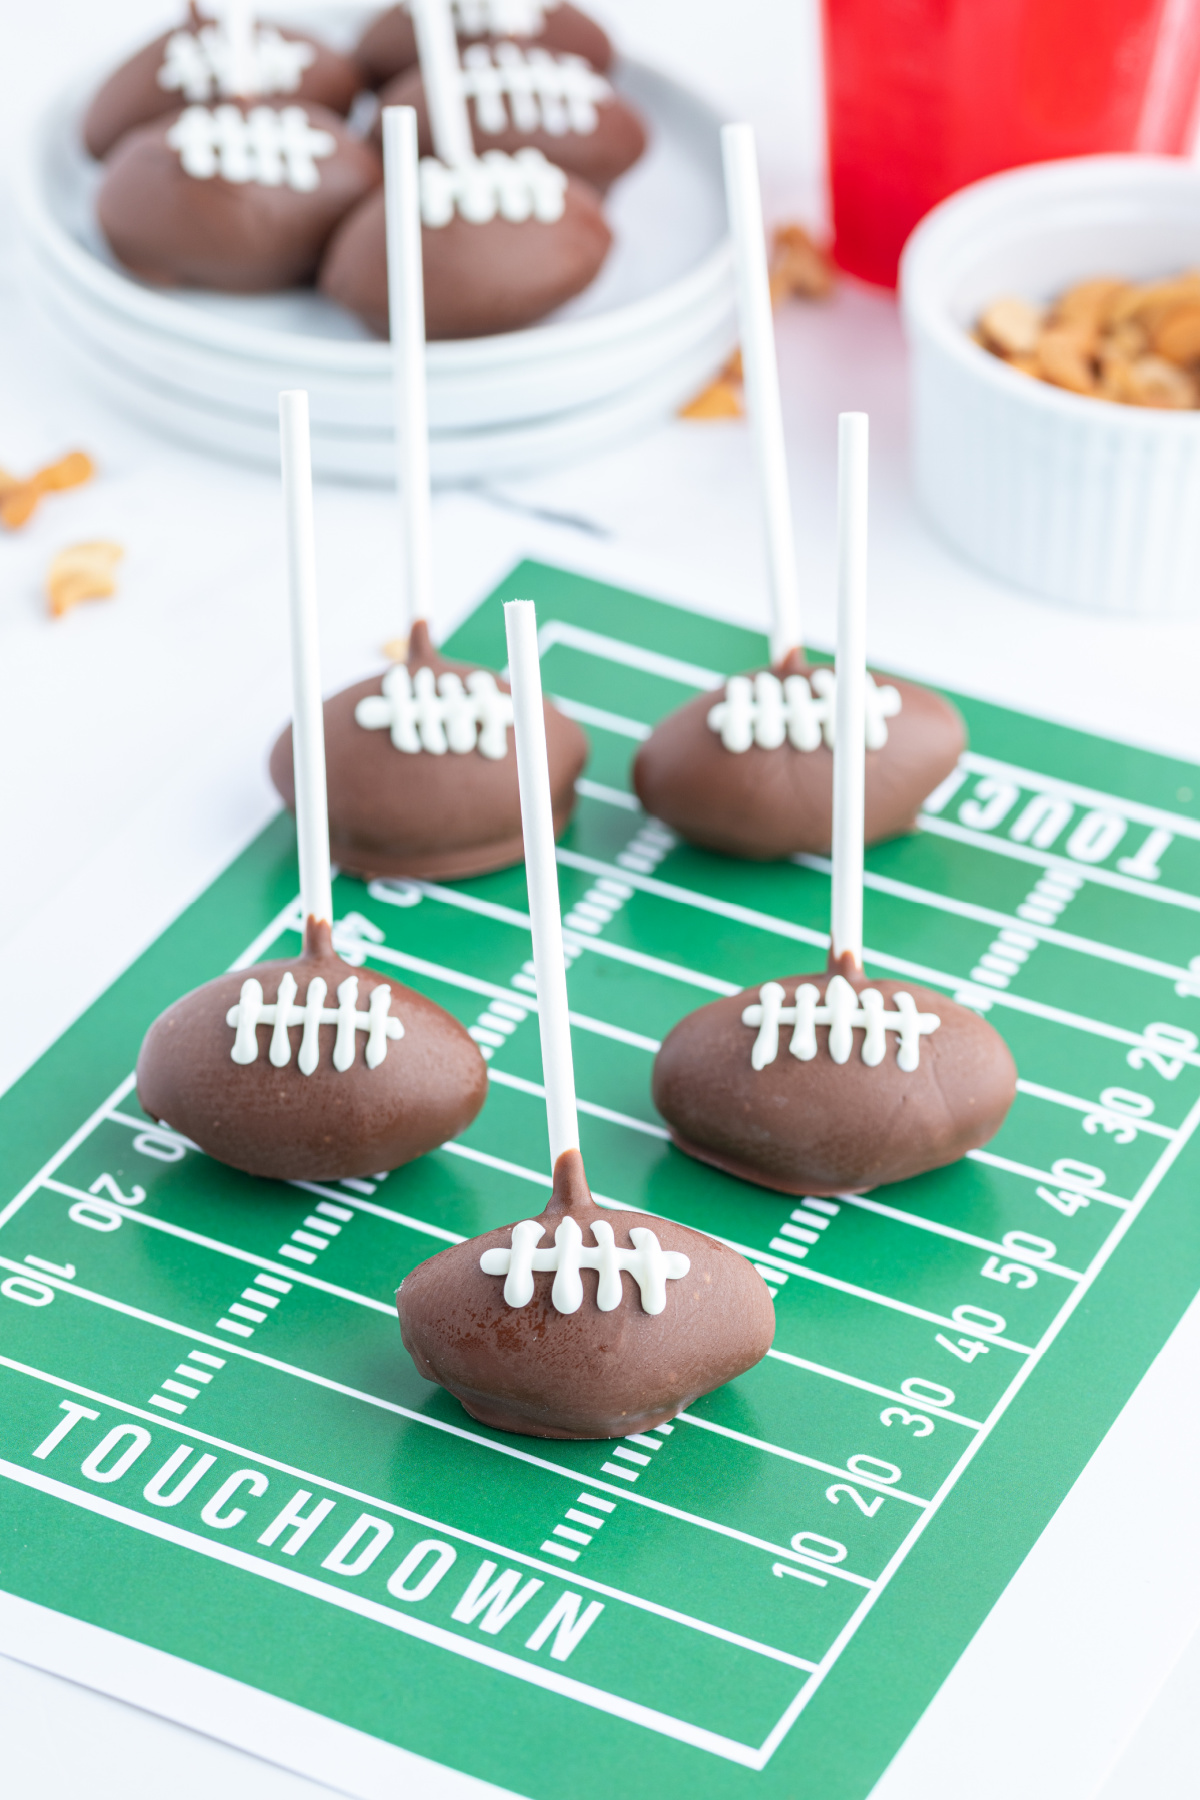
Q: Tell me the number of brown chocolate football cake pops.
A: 10